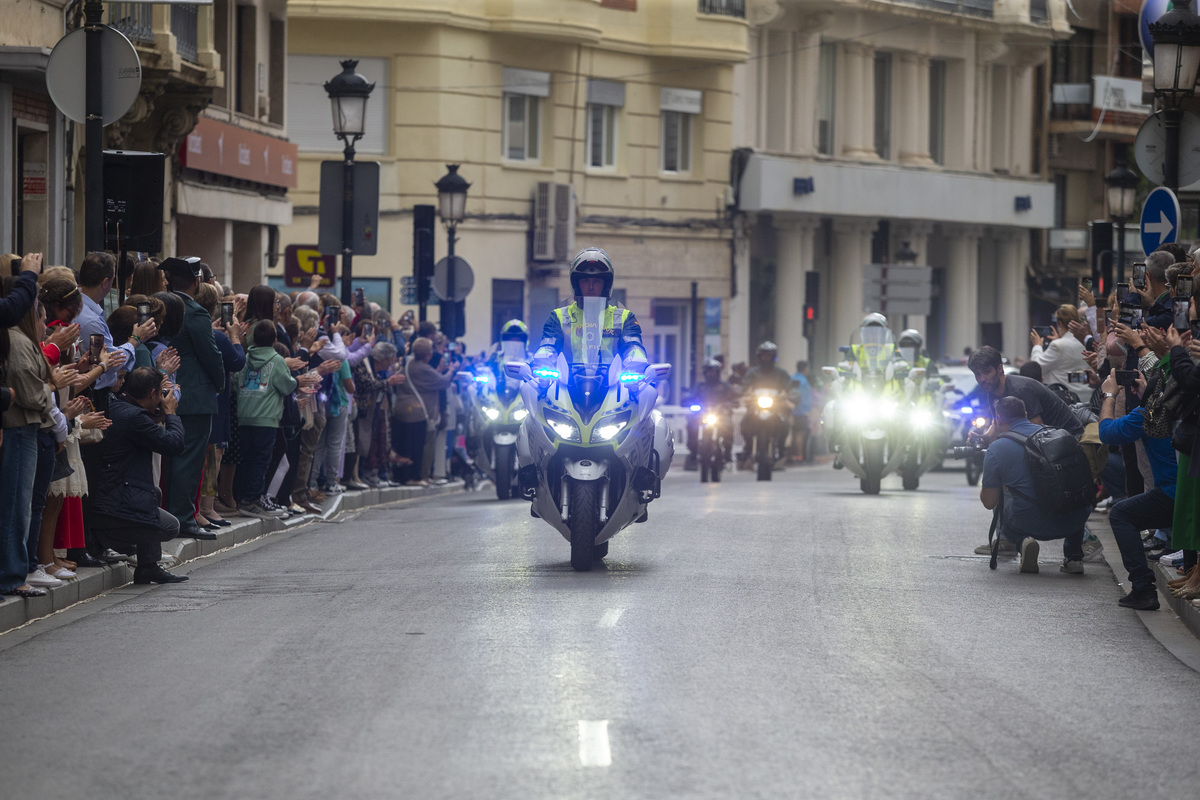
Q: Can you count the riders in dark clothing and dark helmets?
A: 2